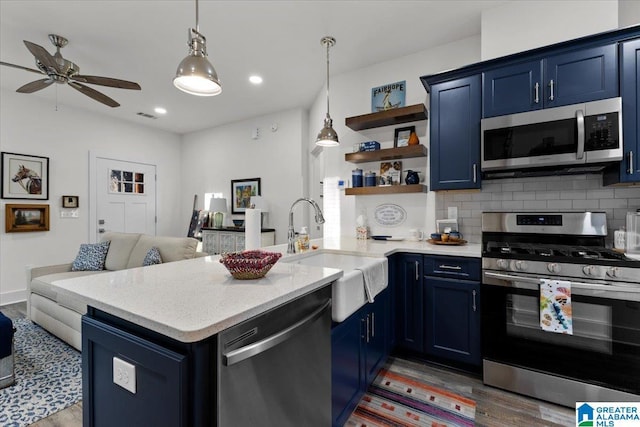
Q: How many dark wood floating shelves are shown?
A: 3